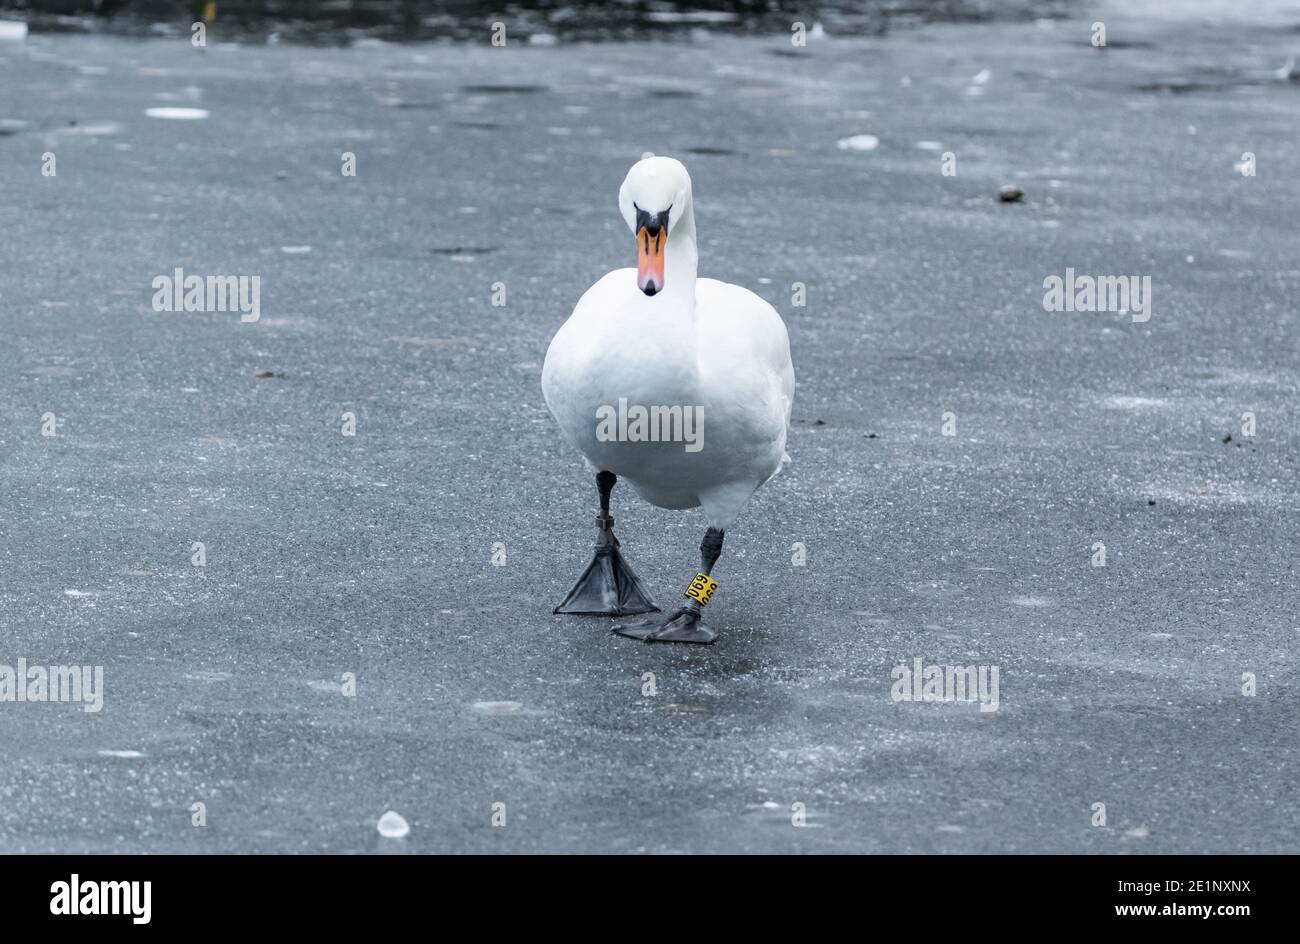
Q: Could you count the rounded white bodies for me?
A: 1